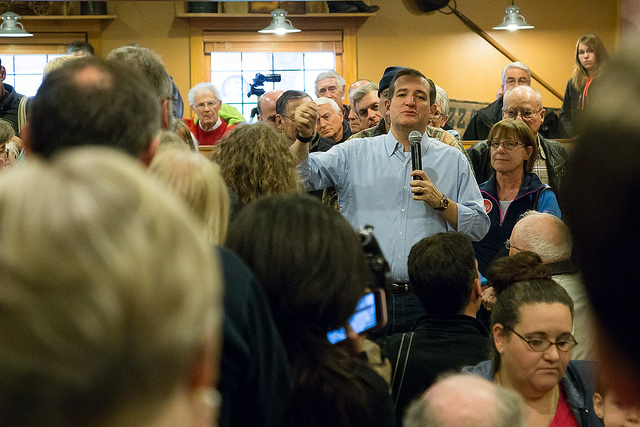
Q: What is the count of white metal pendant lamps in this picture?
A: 3